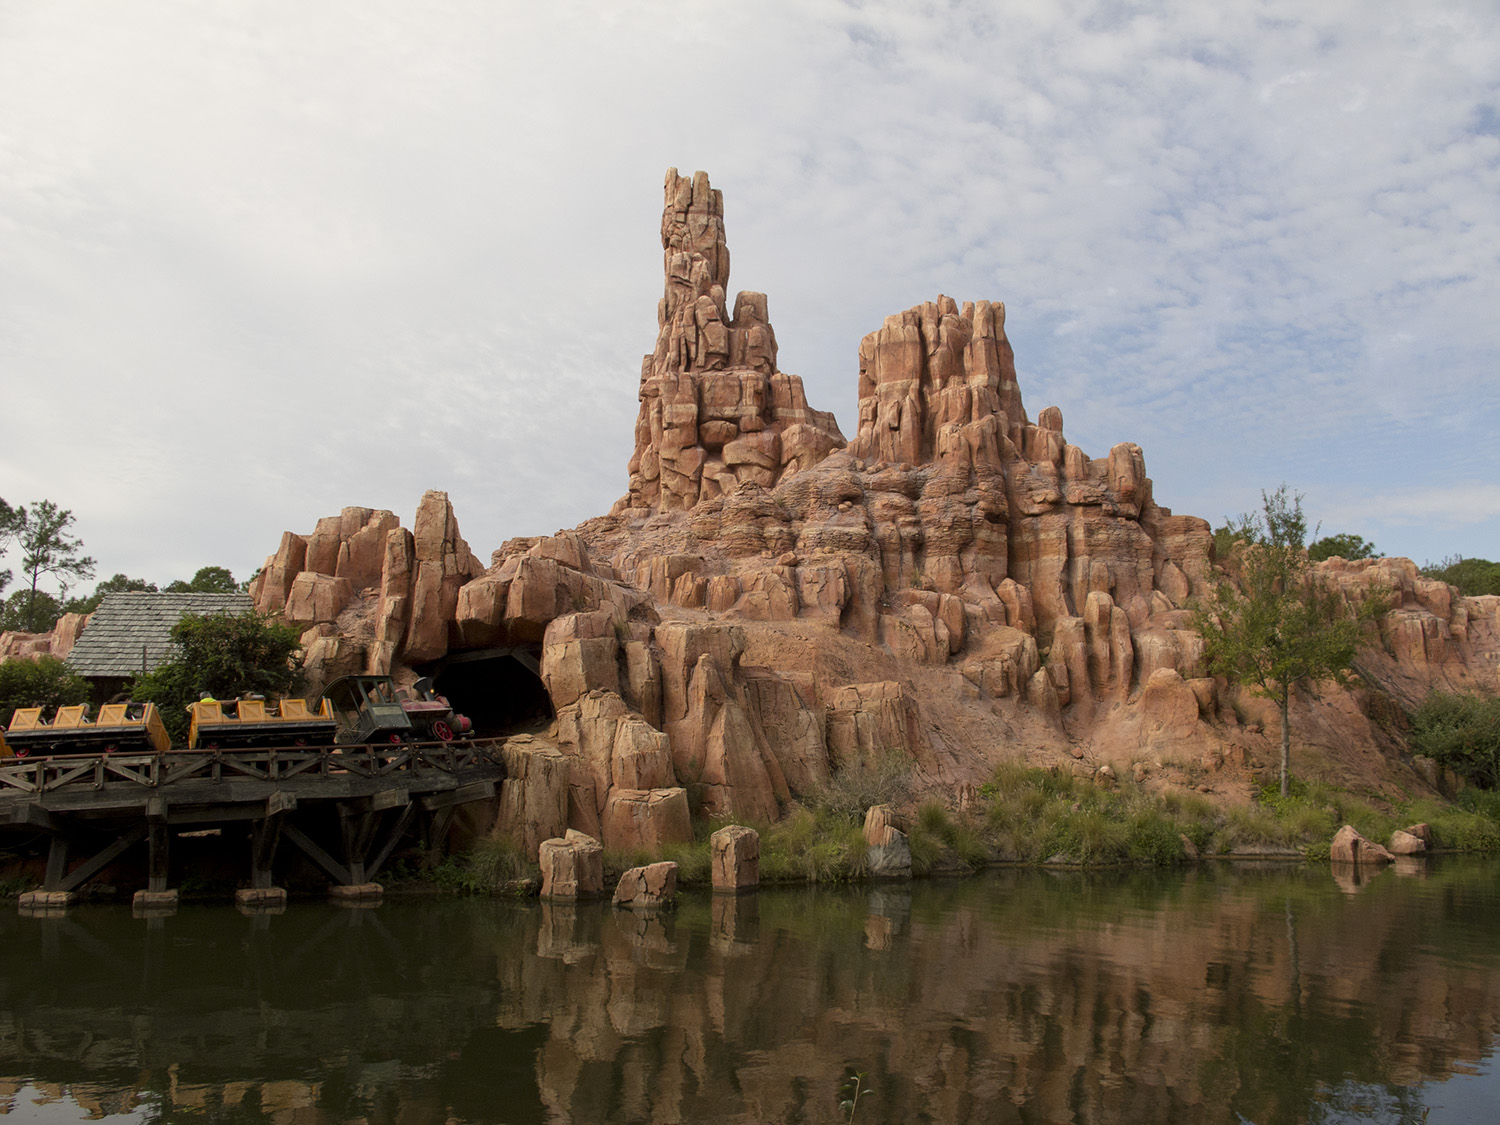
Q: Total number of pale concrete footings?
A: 4